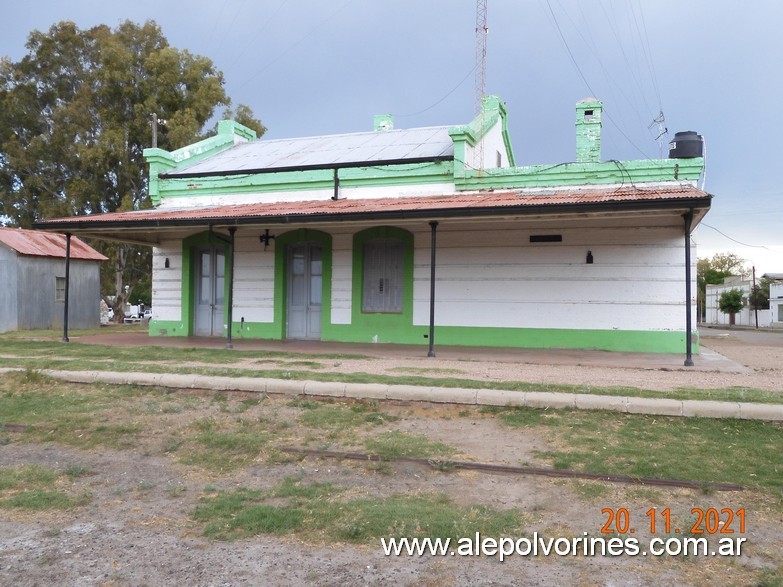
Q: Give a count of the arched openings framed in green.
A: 3